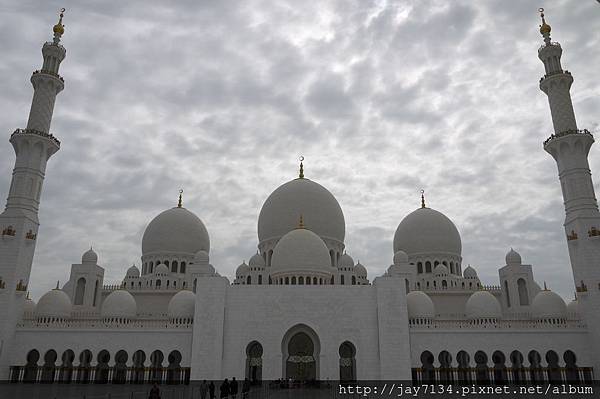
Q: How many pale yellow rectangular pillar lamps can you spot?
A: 0